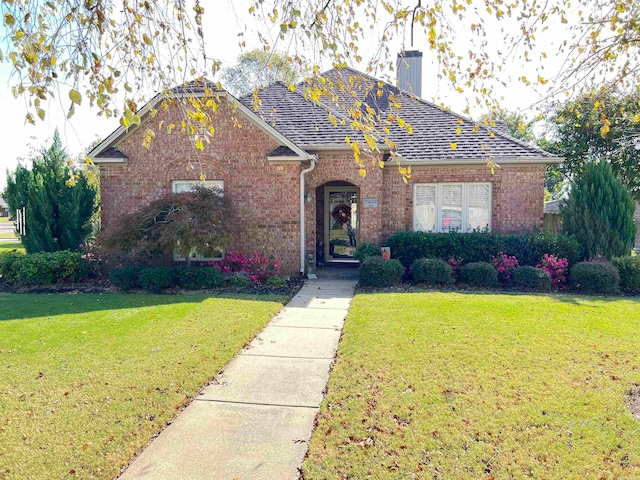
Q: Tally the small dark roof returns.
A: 2